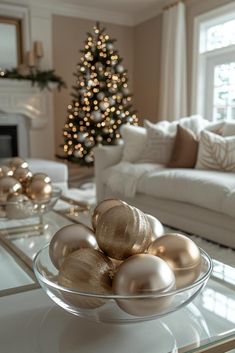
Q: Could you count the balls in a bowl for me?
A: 7